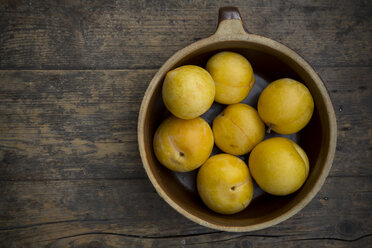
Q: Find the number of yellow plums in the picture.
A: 7